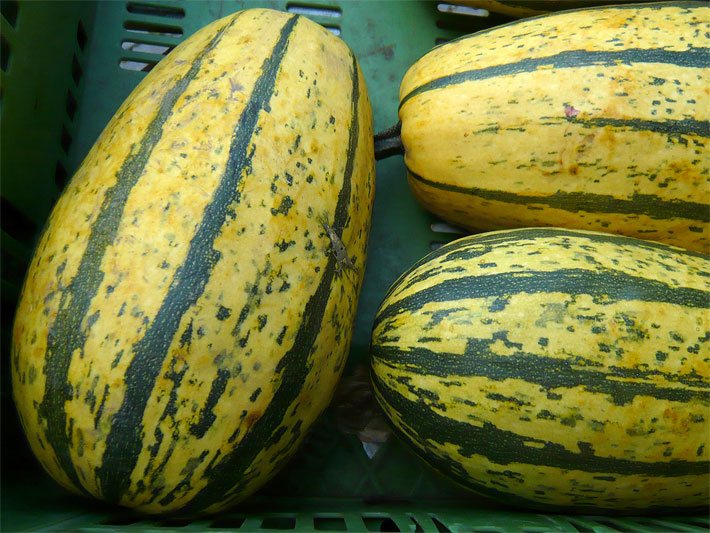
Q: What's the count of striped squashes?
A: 3